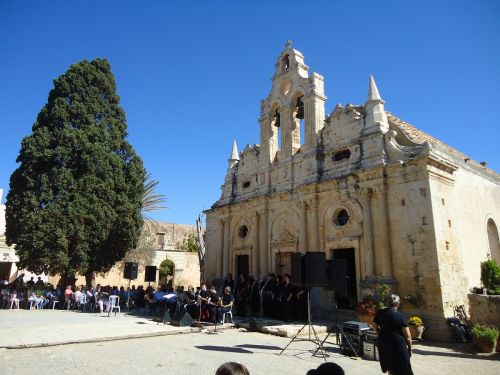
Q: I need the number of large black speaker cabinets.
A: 4